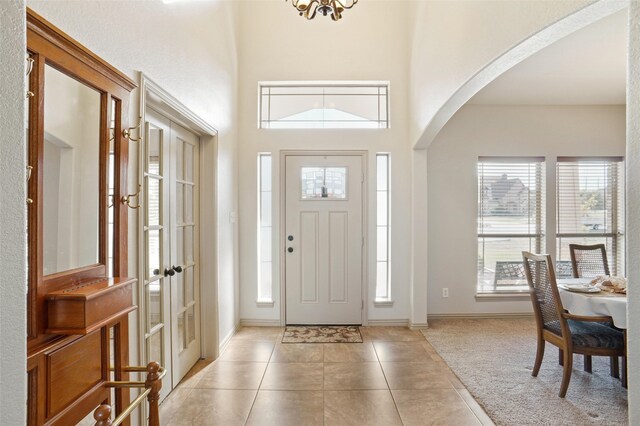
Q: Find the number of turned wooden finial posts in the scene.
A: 2